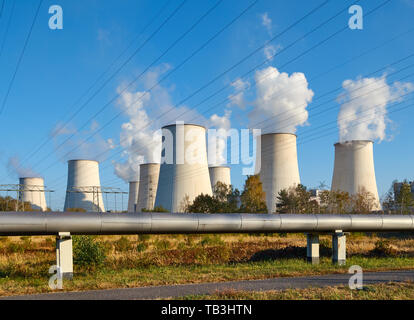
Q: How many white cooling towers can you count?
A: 8